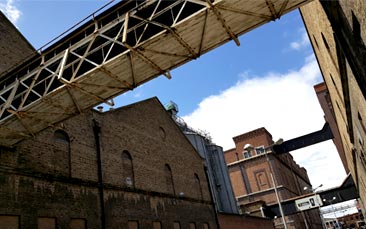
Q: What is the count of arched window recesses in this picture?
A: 4